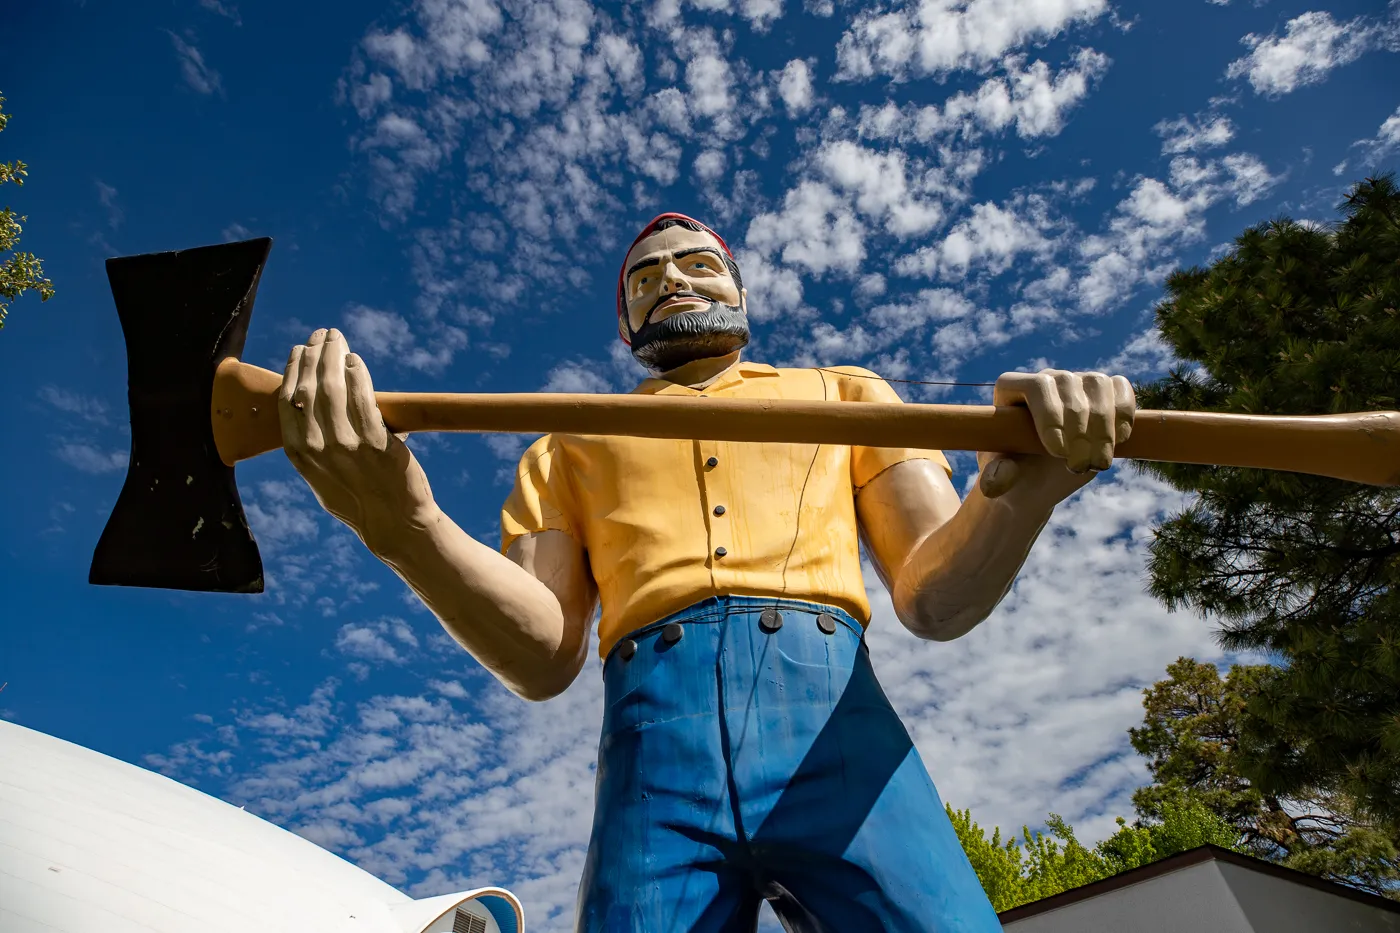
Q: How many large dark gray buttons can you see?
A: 4